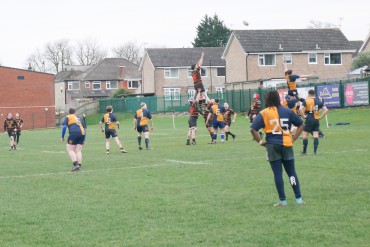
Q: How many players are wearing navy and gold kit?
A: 8